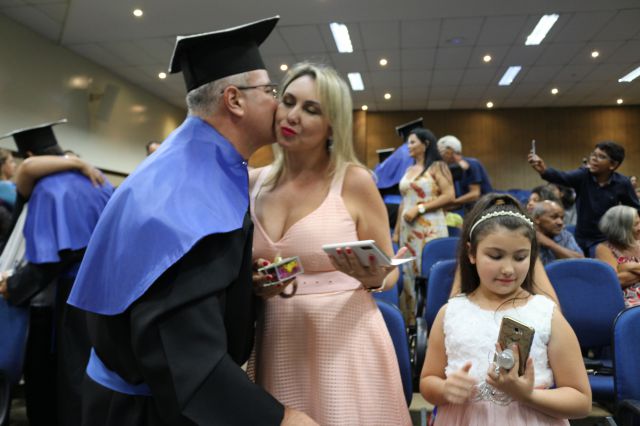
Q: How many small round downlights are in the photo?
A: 11